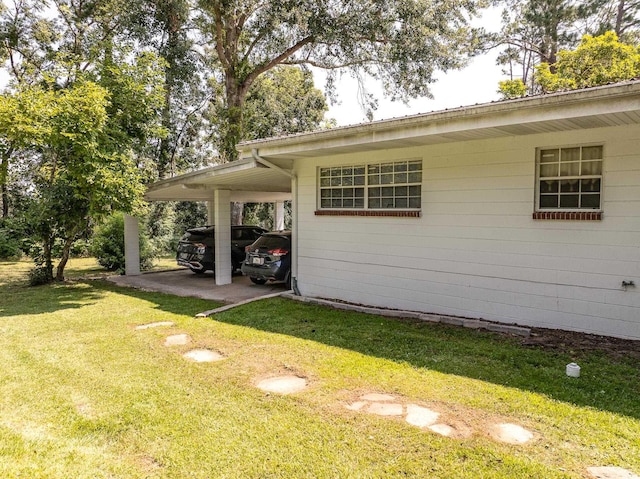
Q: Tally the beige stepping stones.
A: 11